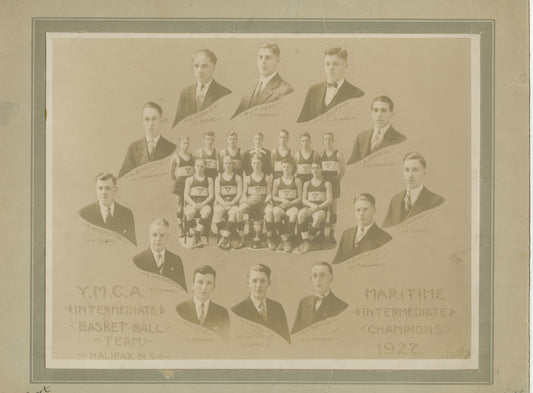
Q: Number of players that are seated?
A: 5